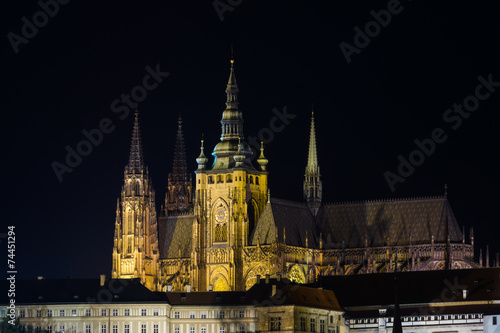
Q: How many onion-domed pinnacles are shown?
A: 3